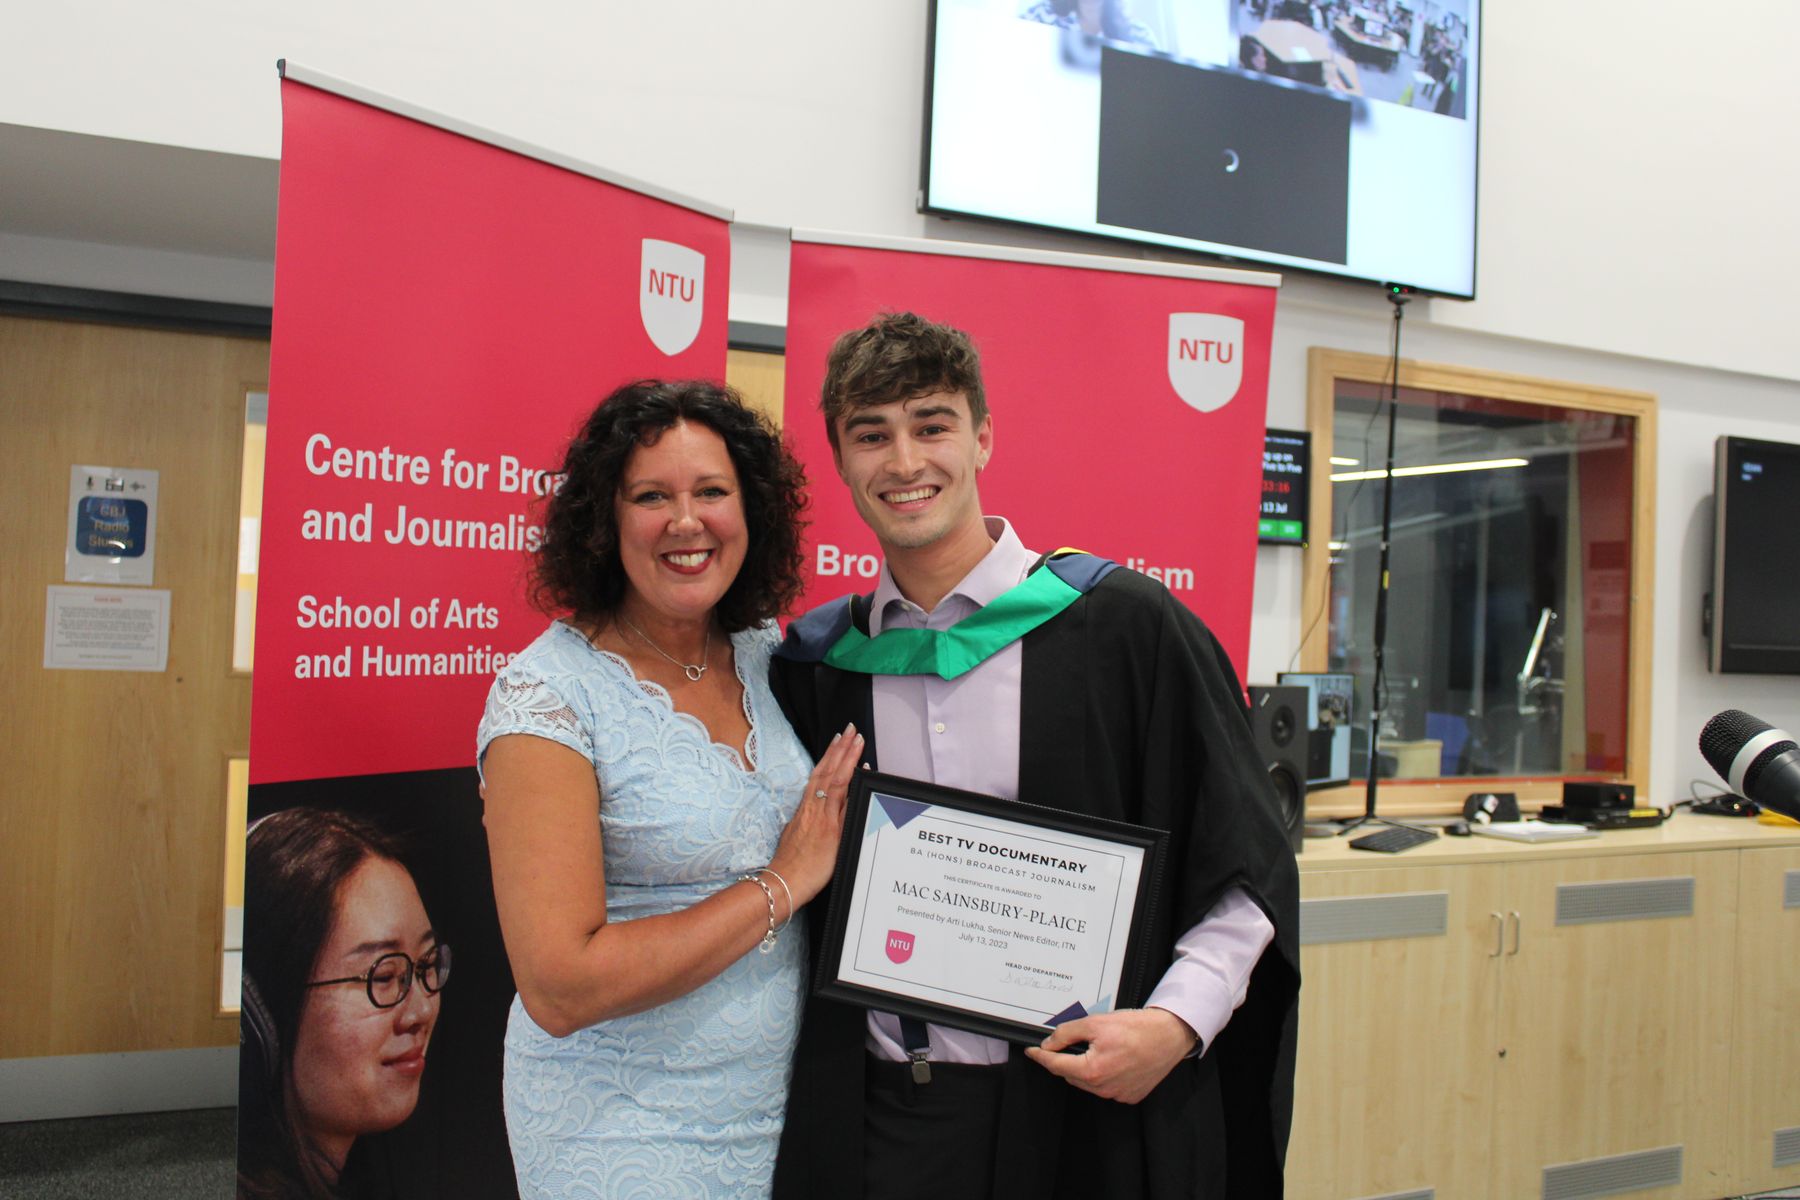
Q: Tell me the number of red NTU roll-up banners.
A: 2